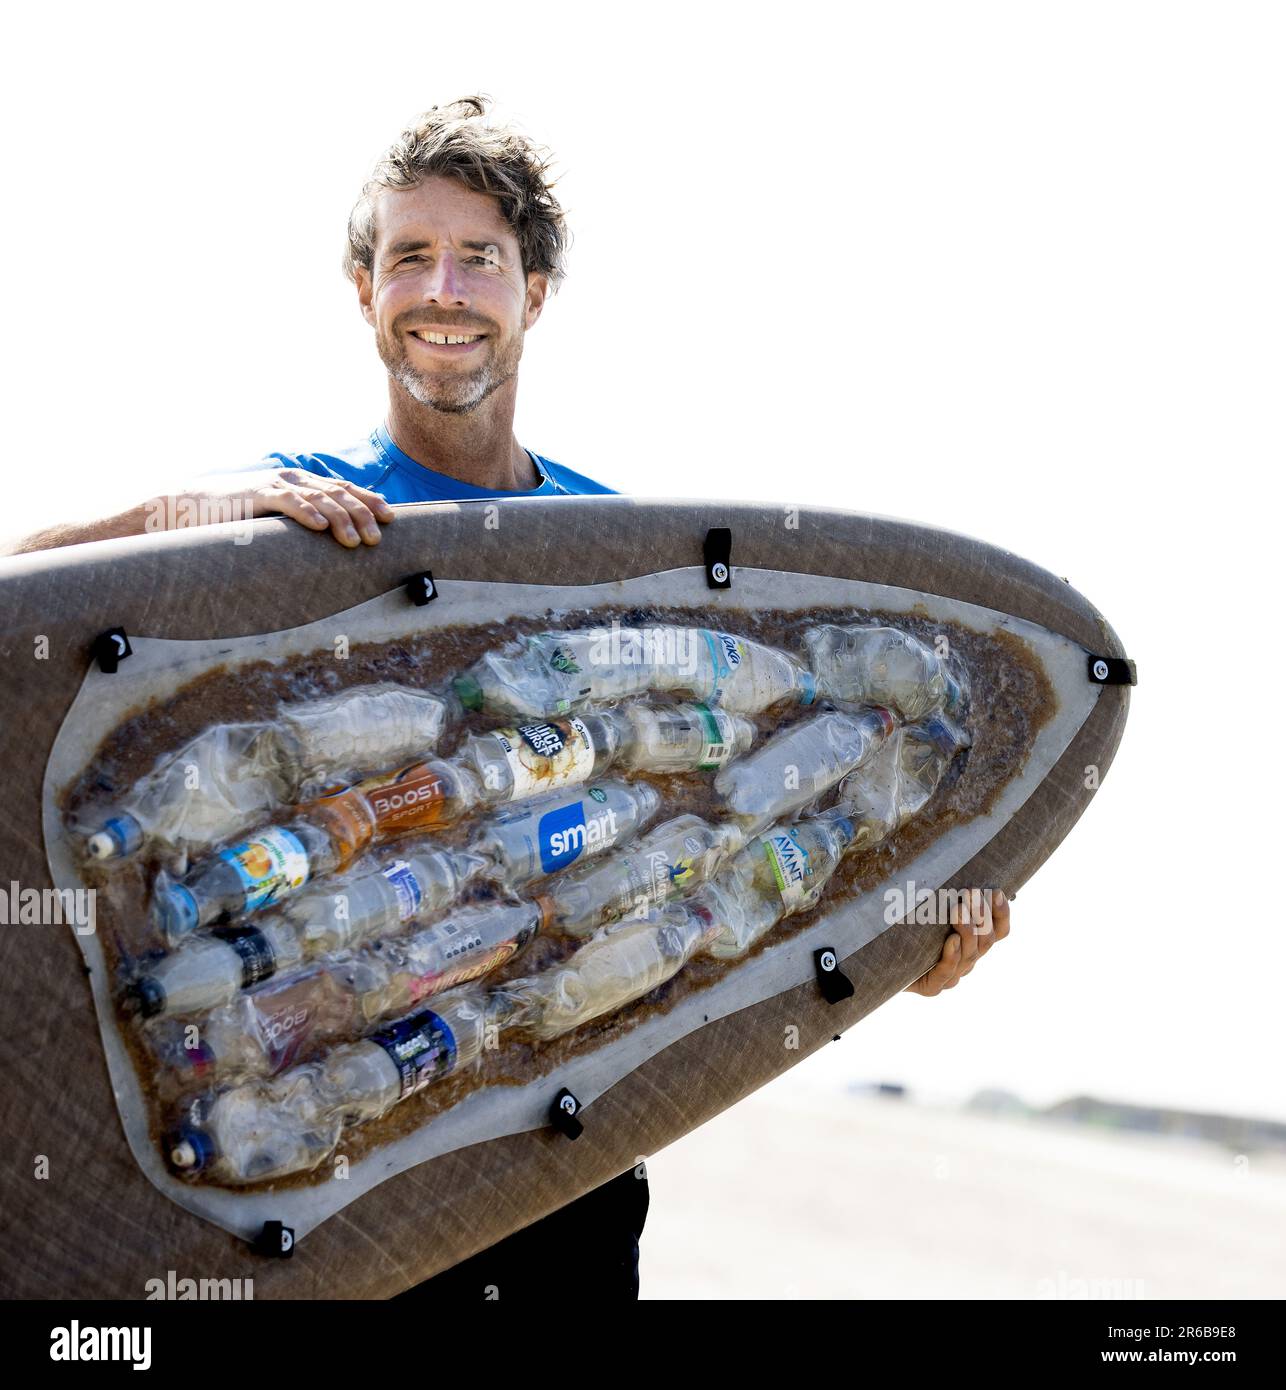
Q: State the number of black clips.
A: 7